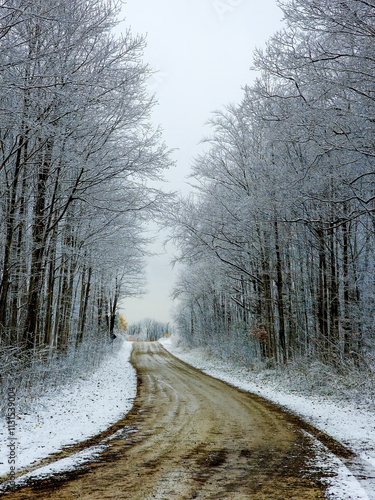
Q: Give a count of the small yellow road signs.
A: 2